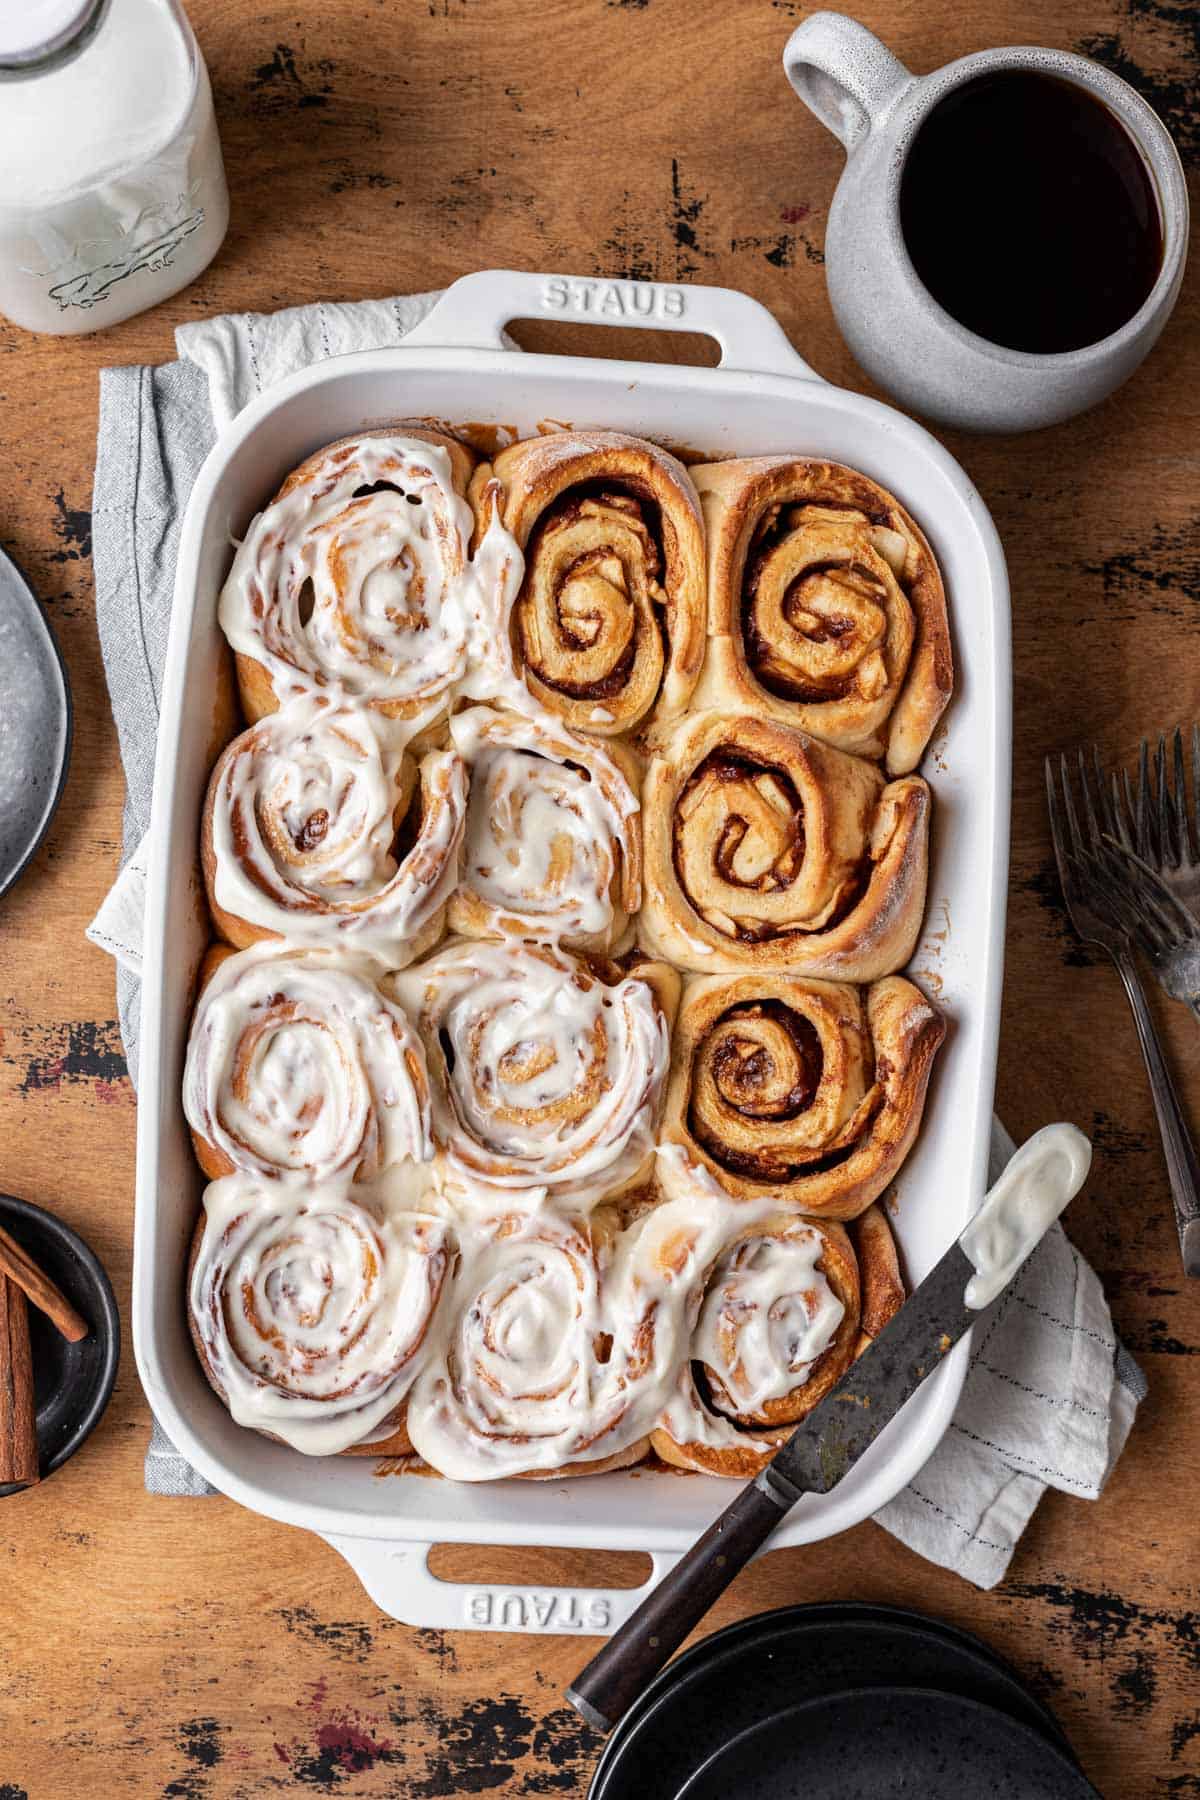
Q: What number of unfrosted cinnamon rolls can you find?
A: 4